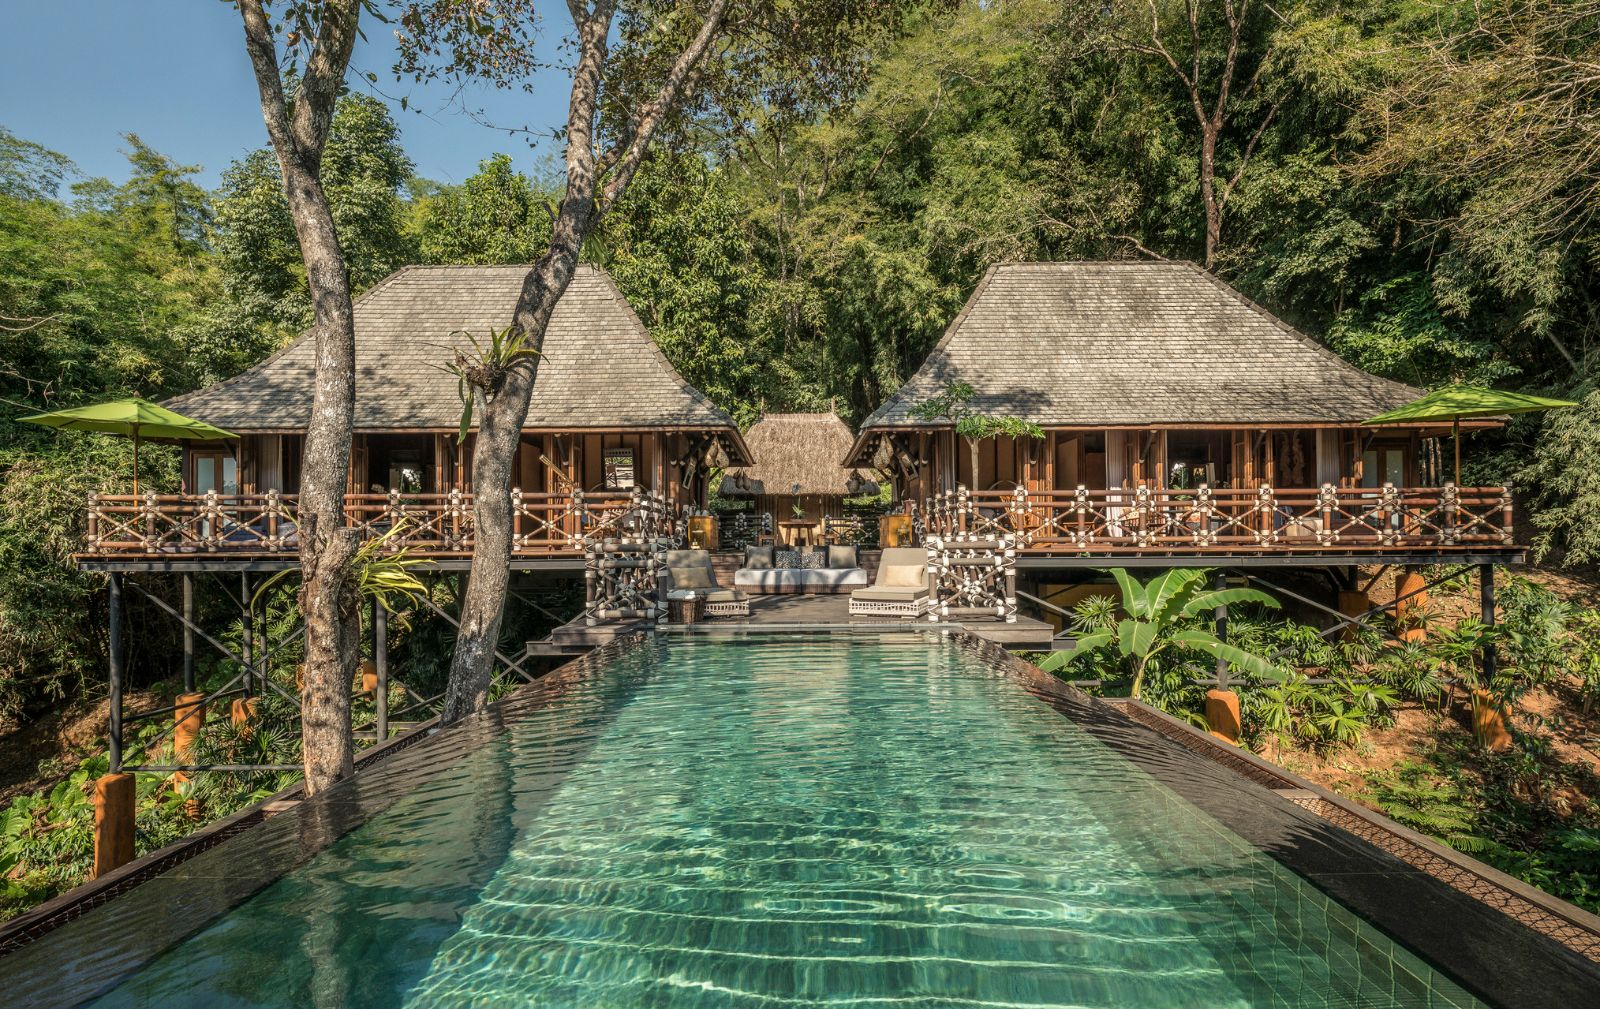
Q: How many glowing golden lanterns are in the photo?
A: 2